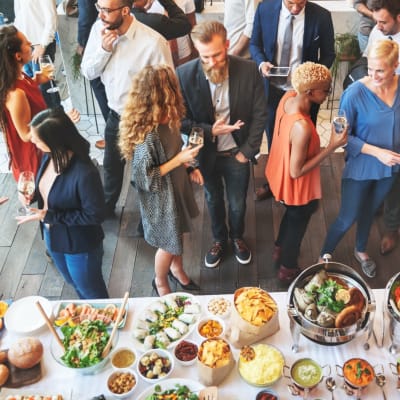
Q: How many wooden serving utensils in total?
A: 3